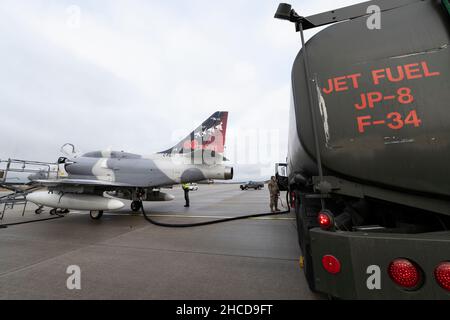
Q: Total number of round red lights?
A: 4